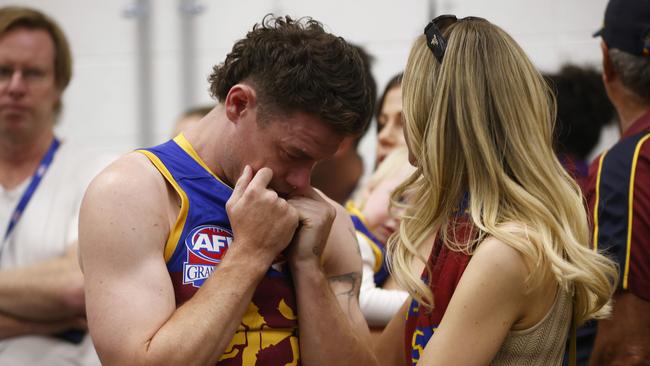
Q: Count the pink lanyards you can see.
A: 0